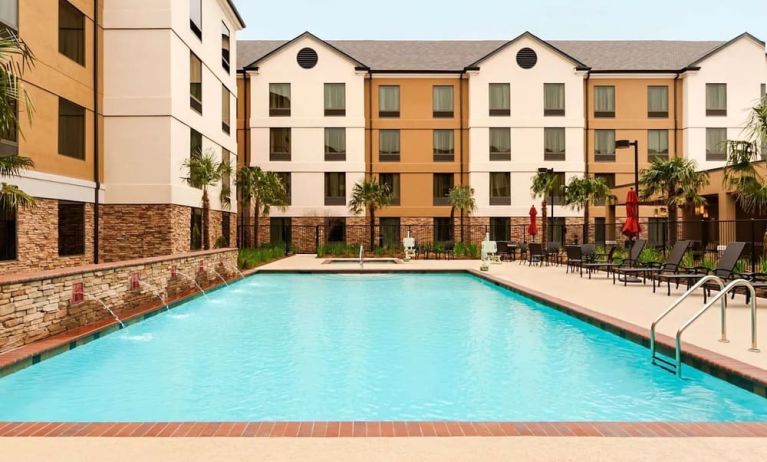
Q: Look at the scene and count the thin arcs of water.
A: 5